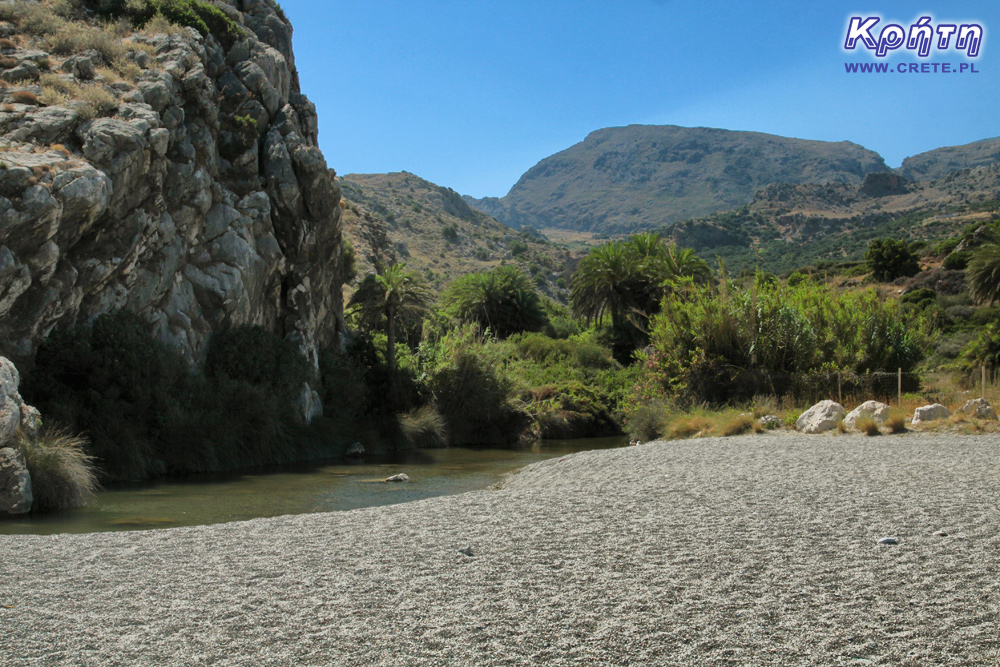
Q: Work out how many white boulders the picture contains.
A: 4